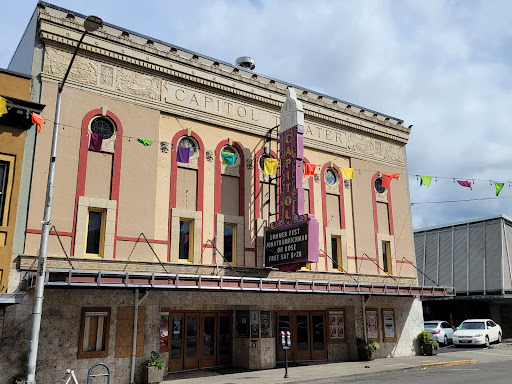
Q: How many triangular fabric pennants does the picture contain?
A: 13